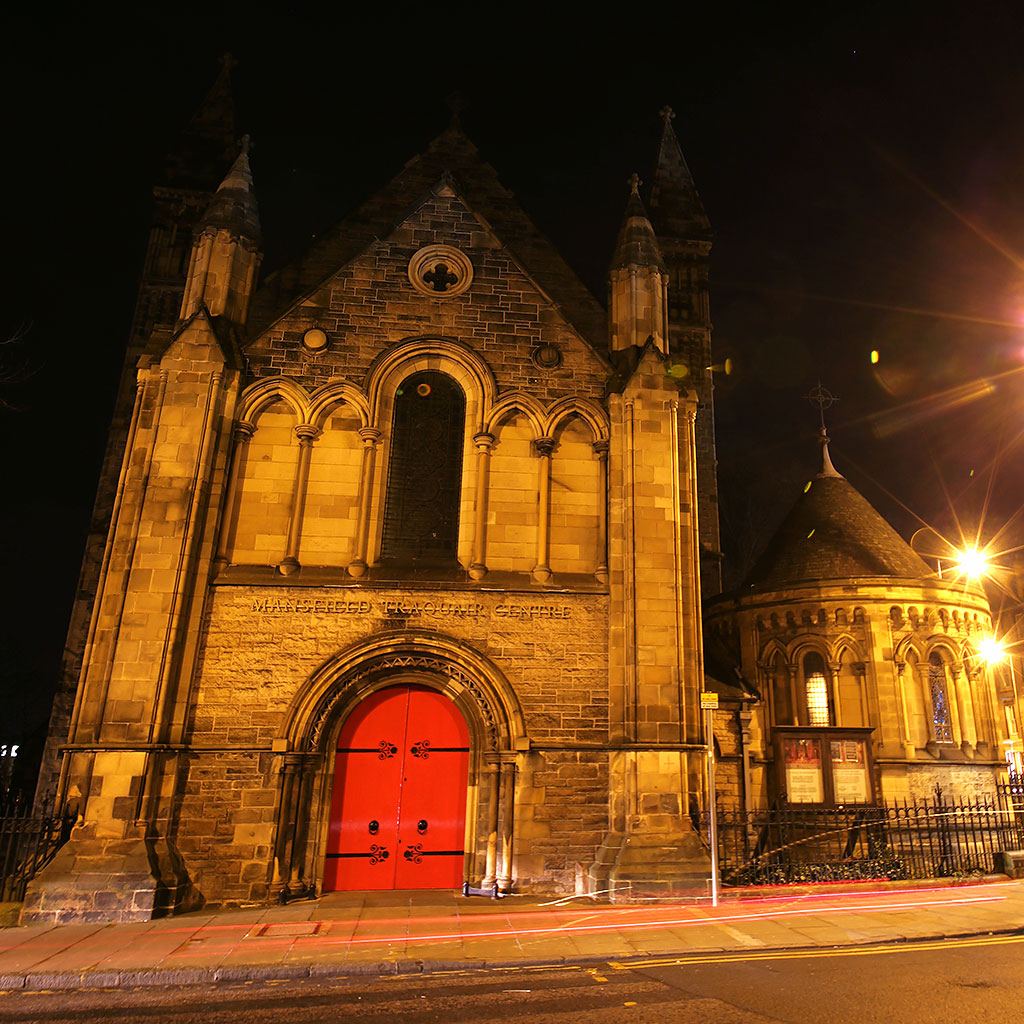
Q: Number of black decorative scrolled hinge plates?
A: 4